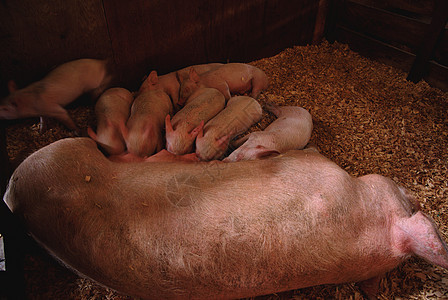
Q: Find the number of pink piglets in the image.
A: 8